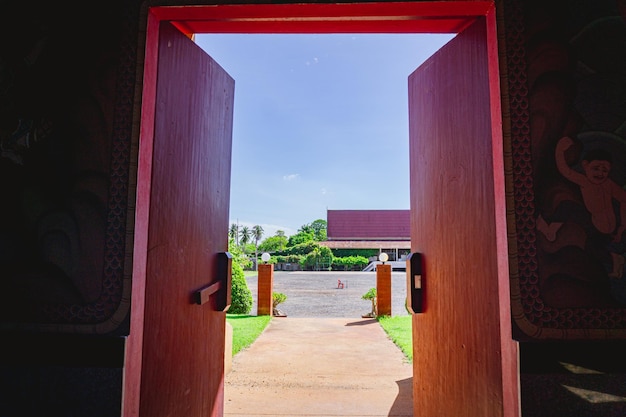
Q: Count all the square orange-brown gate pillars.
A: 2